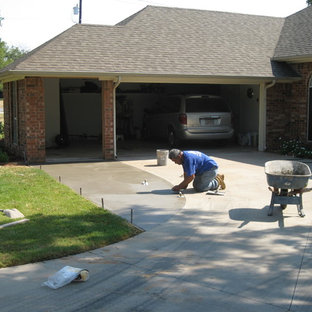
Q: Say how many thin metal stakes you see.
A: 5